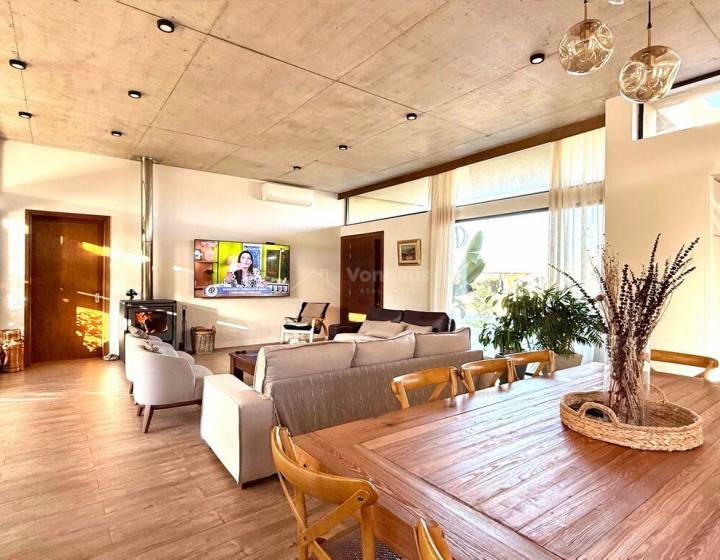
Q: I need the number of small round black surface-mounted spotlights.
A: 9